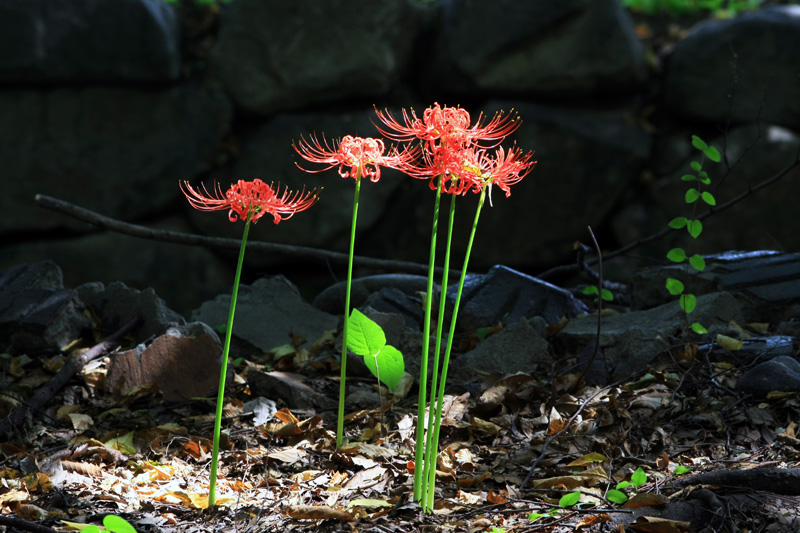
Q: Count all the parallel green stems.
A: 5